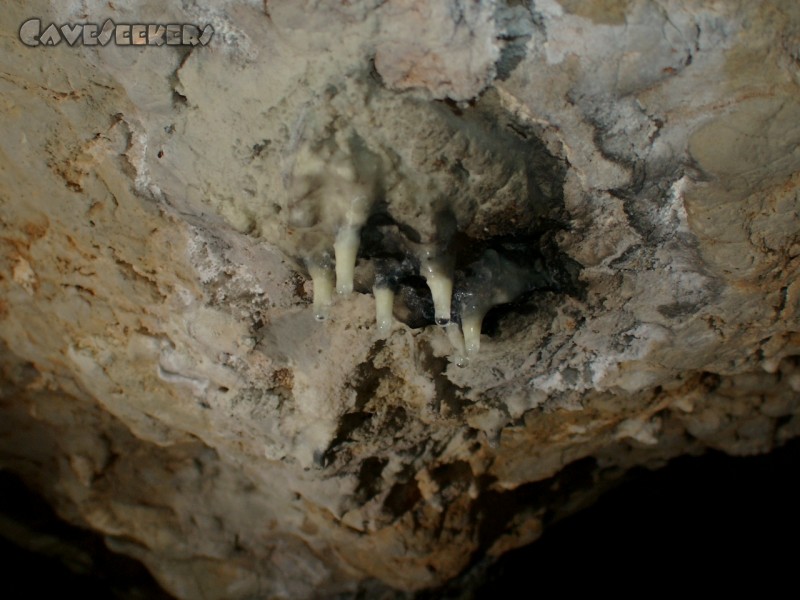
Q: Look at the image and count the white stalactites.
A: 6